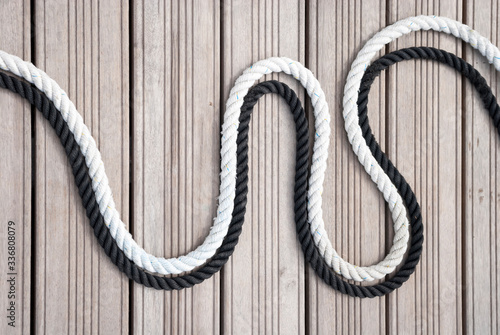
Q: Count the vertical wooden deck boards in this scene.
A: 7